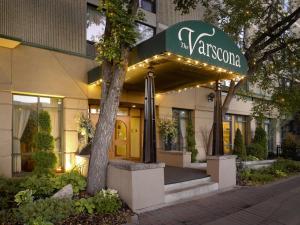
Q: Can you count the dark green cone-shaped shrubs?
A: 2